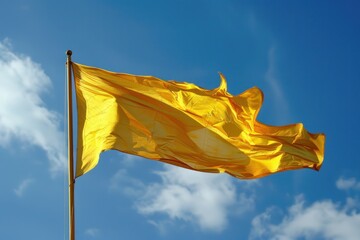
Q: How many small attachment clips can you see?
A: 2